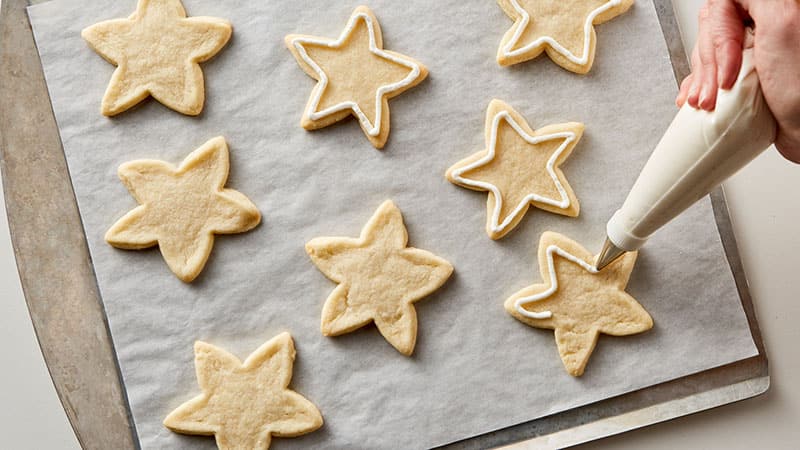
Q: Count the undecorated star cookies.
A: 4